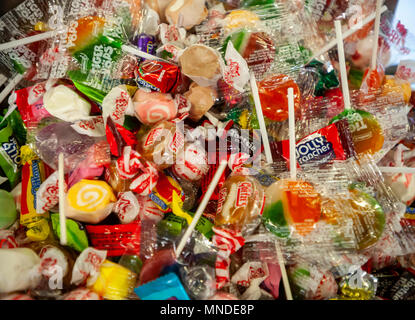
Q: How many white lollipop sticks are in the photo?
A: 12